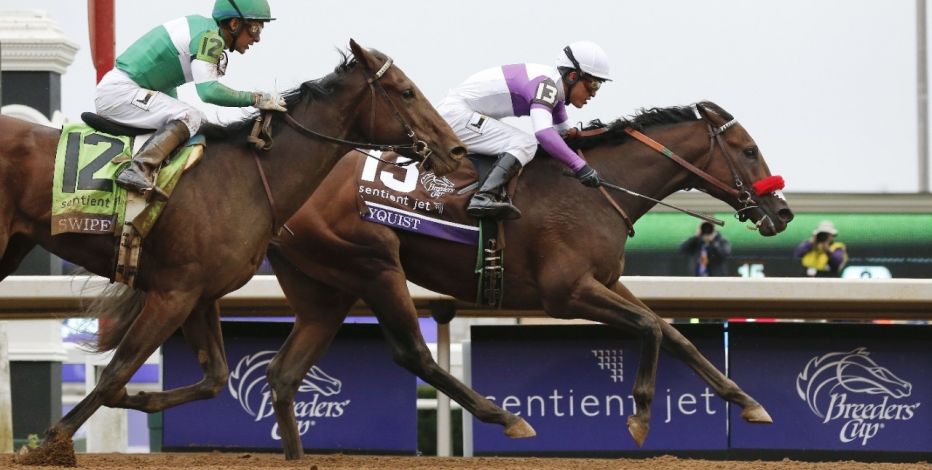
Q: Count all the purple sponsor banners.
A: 3